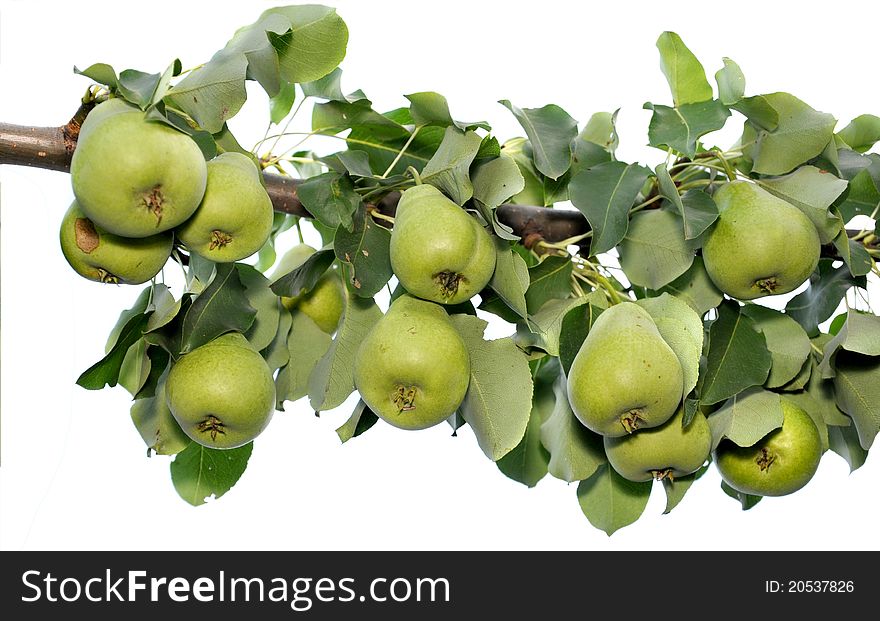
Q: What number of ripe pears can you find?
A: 11